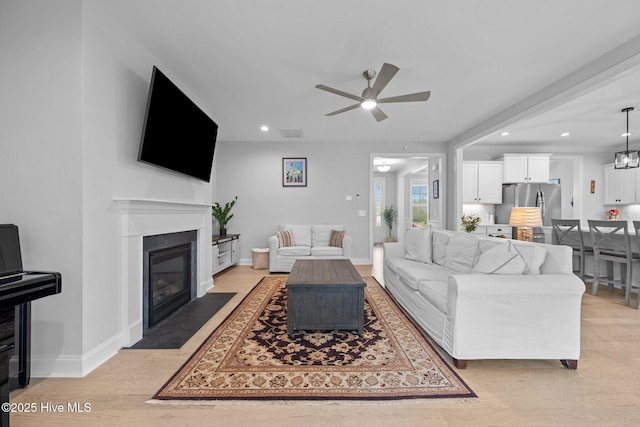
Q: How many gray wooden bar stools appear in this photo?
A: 3